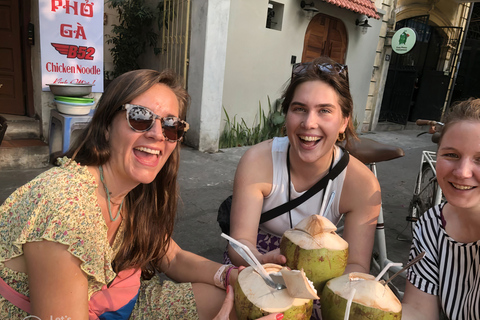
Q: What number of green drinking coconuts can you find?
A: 3